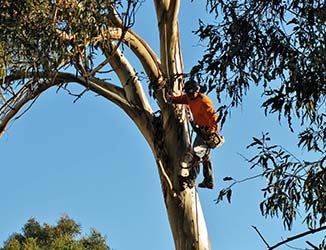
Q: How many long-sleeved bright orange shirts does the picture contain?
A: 1